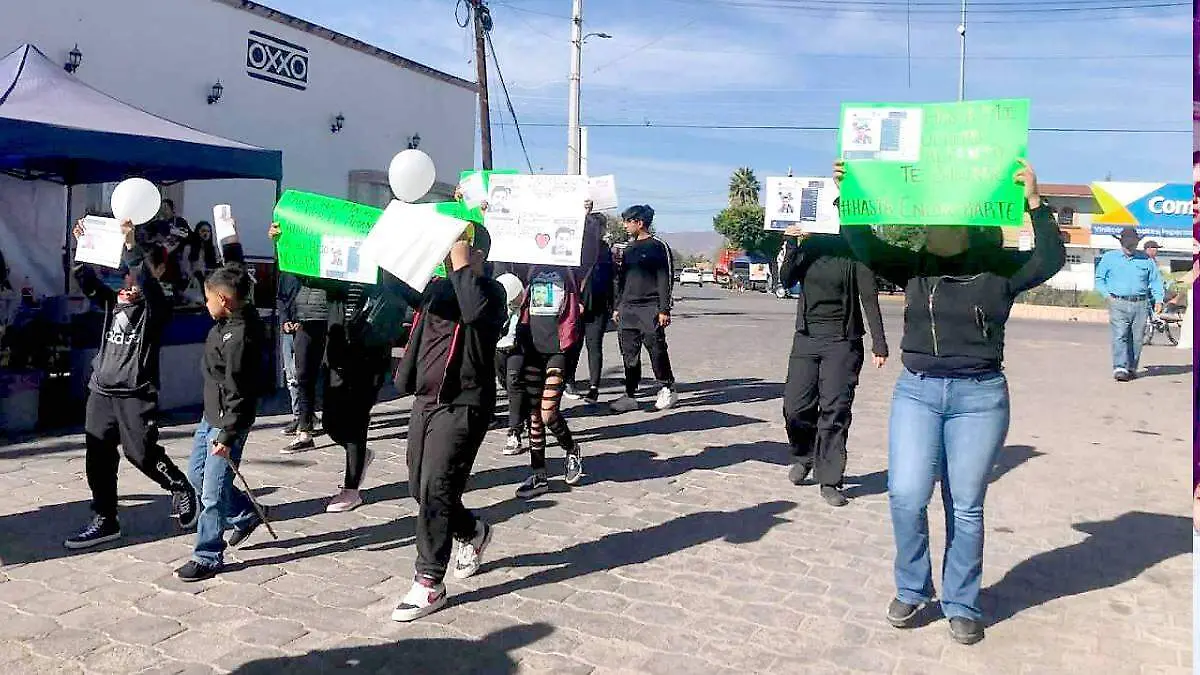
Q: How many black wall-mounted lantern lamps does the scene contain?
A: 4